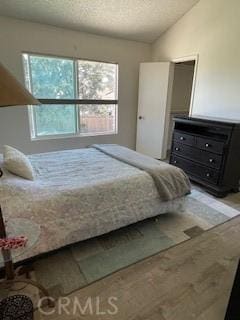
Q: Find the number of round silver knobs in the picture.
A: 6